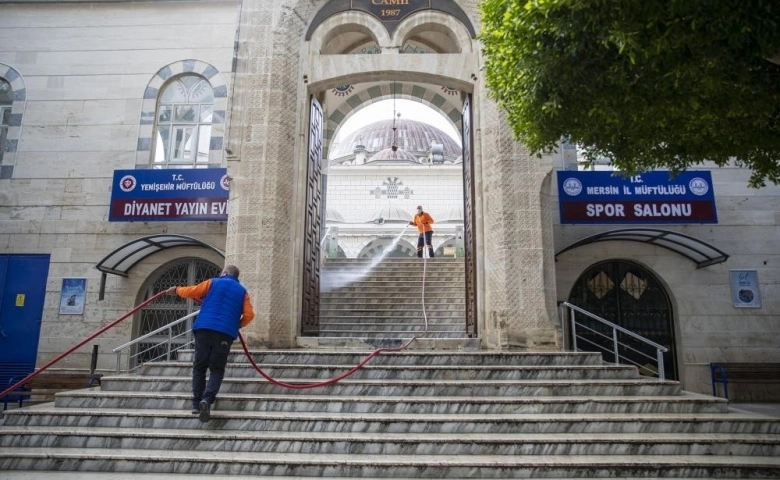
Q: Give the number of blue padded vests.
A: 1